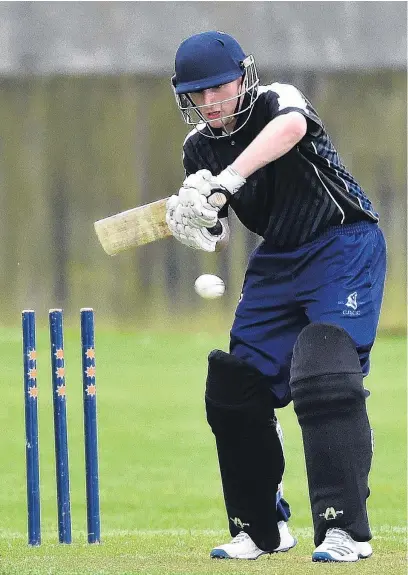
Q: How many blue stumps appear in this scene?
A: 3